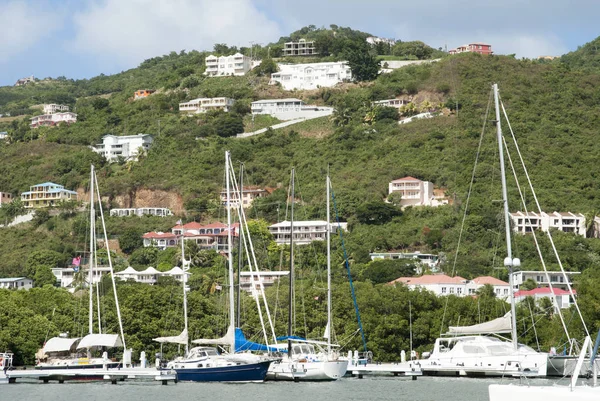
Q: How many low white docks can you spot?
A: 2